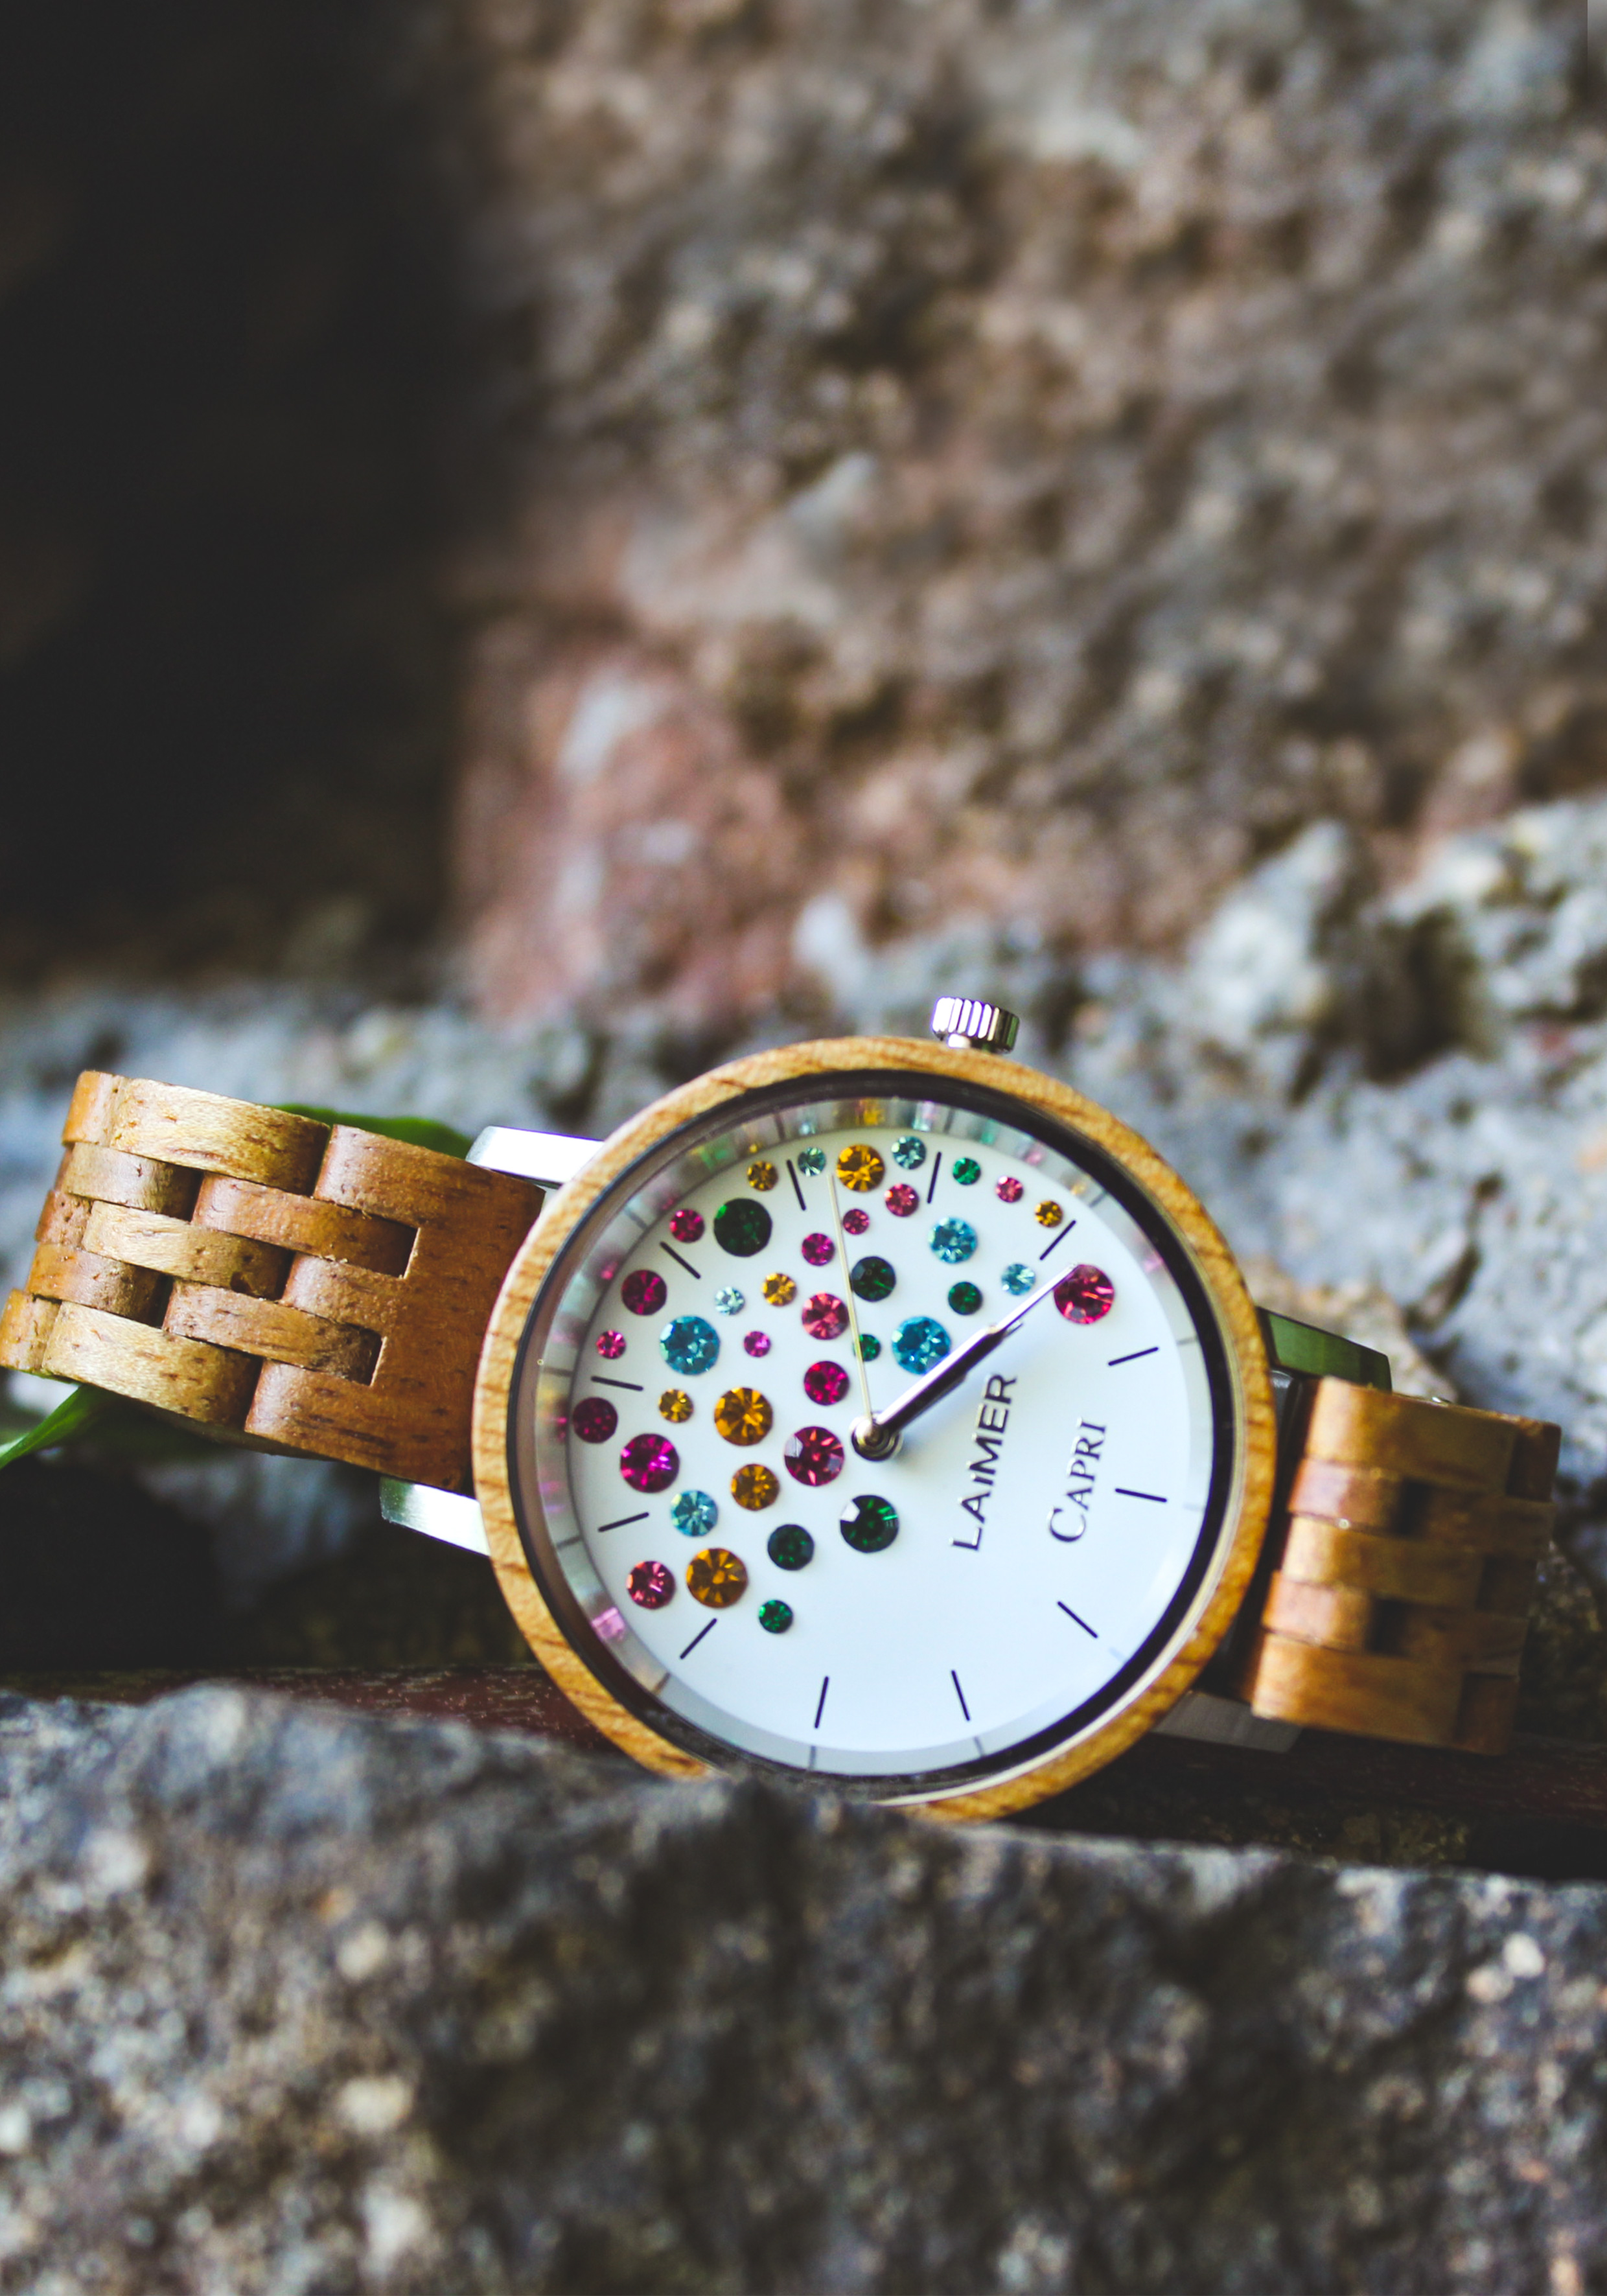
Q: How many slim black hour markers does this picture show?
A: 12